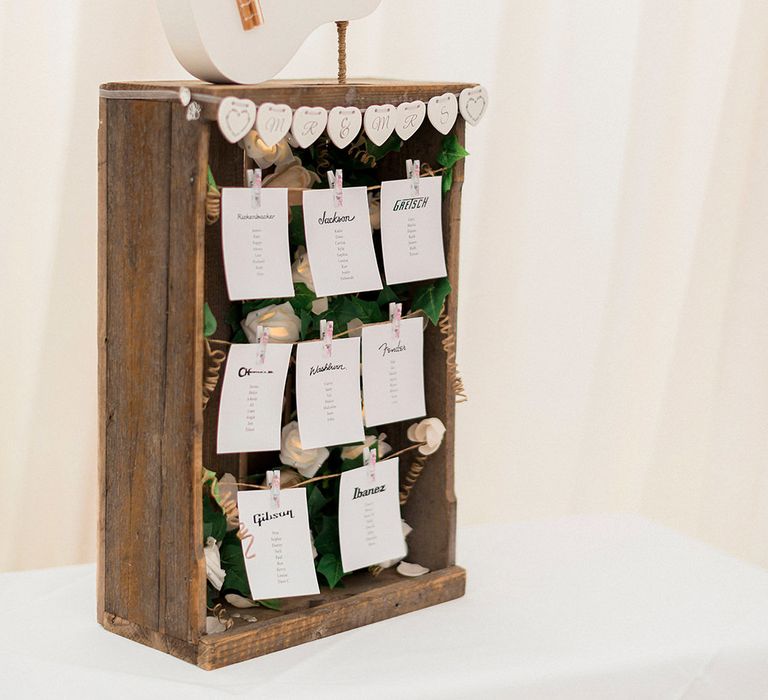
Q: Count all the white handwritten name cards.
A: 8